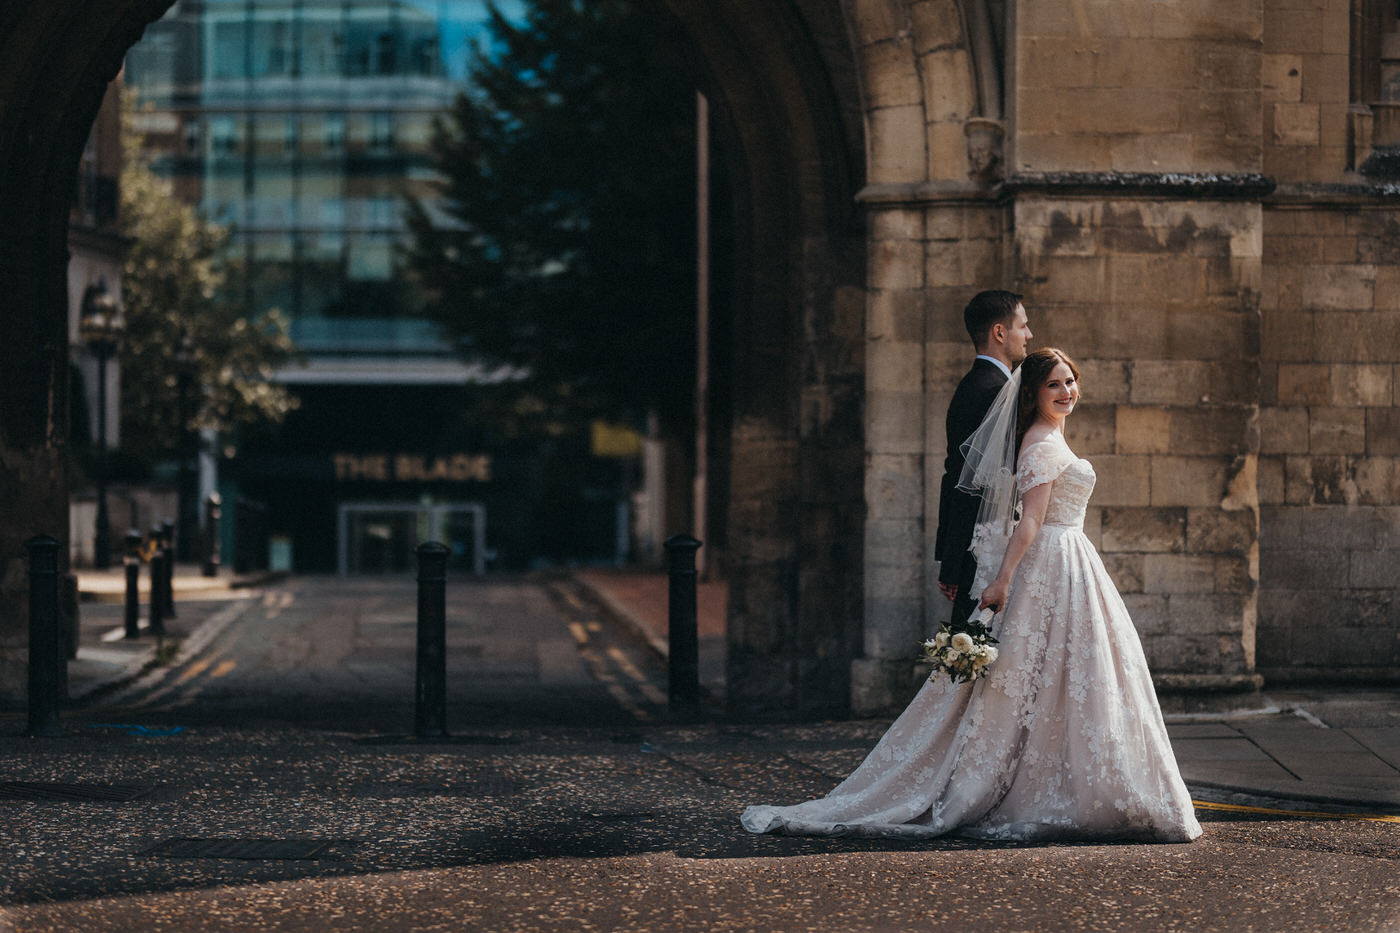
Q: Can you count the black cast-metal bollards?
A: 7